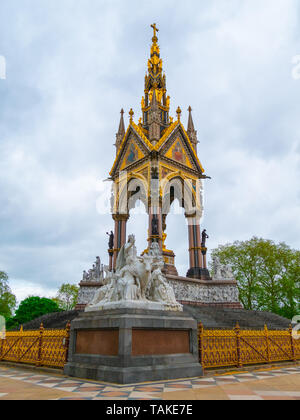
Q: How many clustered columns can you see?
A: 3